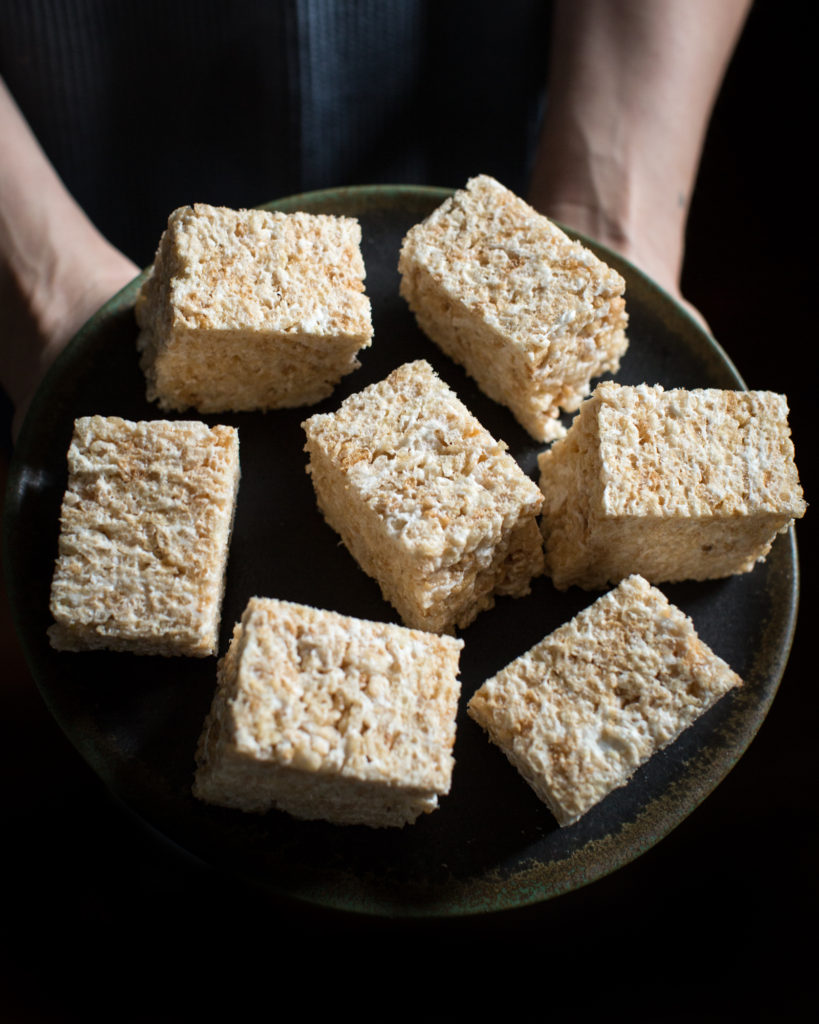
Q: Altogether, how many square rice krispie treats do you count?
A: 7